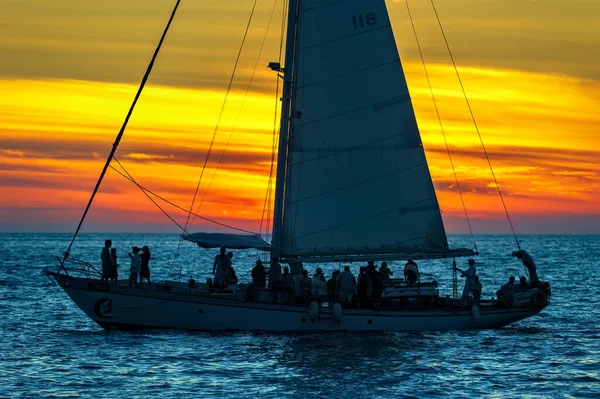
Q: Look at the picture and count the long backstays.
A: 2